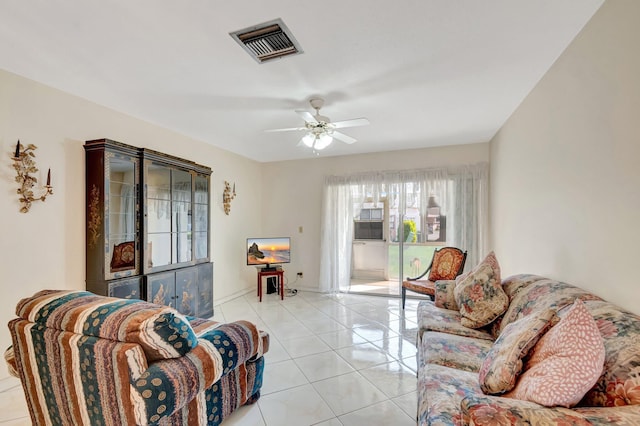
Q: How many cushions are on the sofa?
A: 4